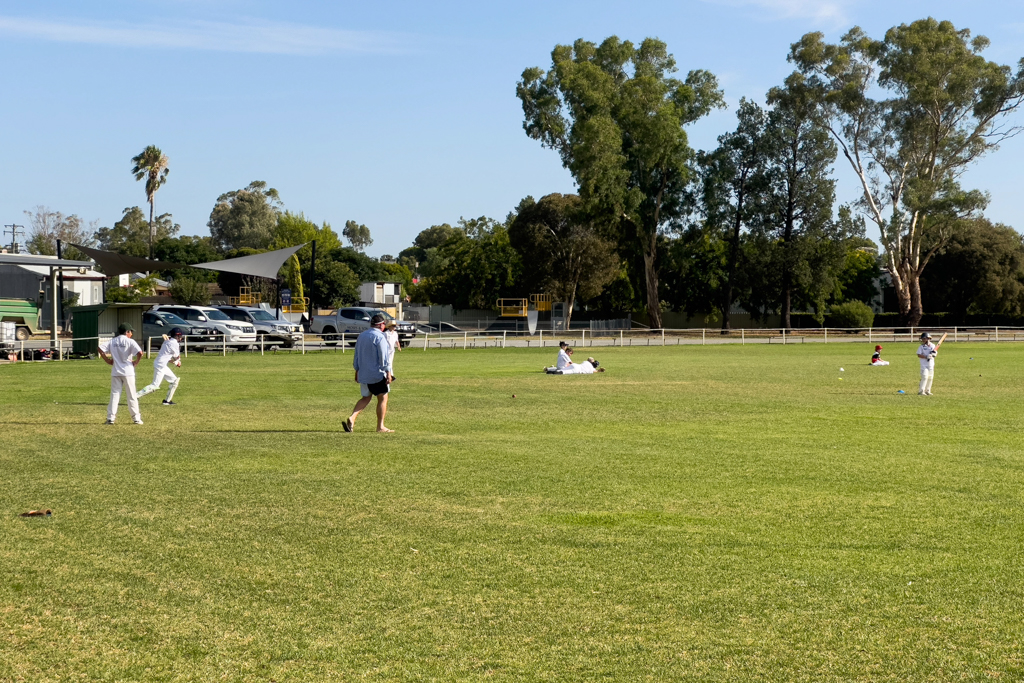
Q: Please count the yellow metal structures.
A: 4